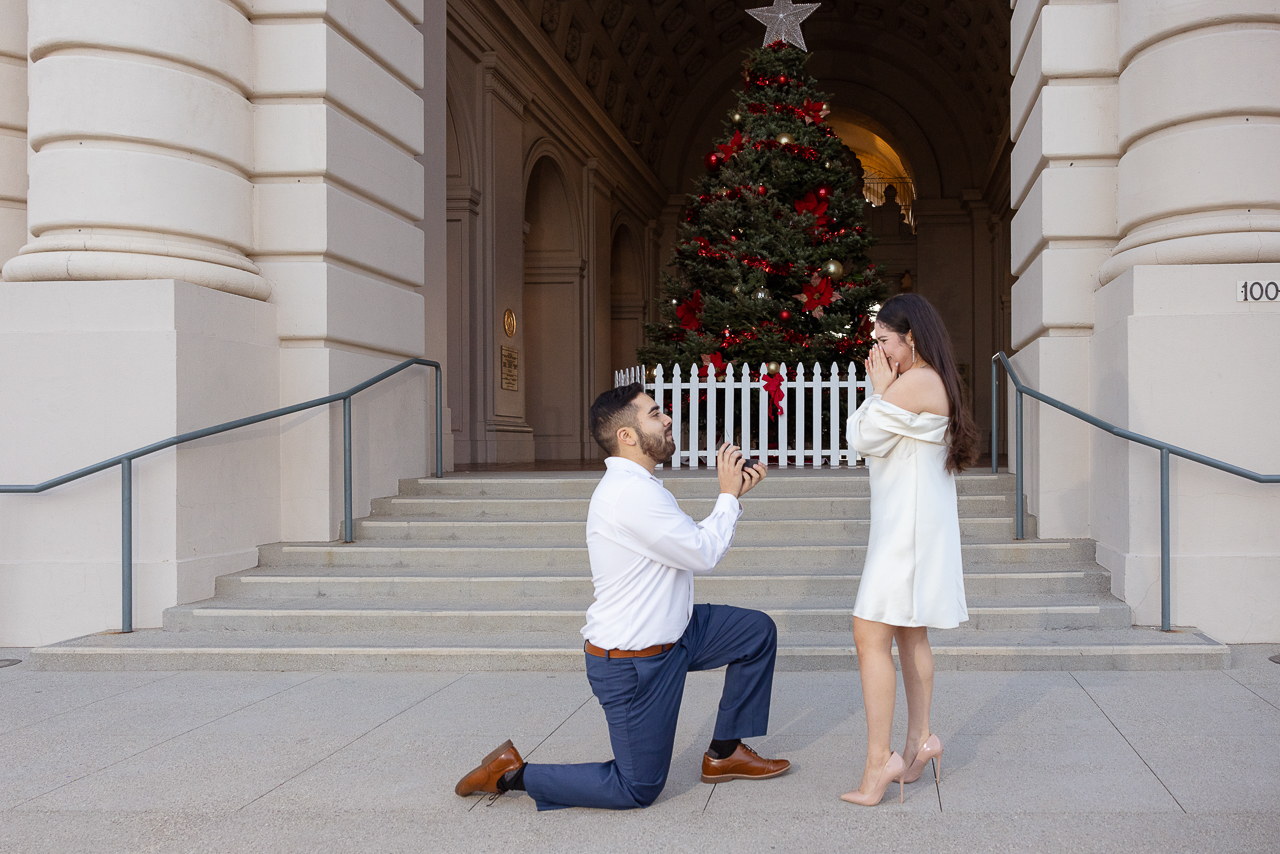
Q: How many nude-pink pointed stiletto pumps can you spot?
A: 2